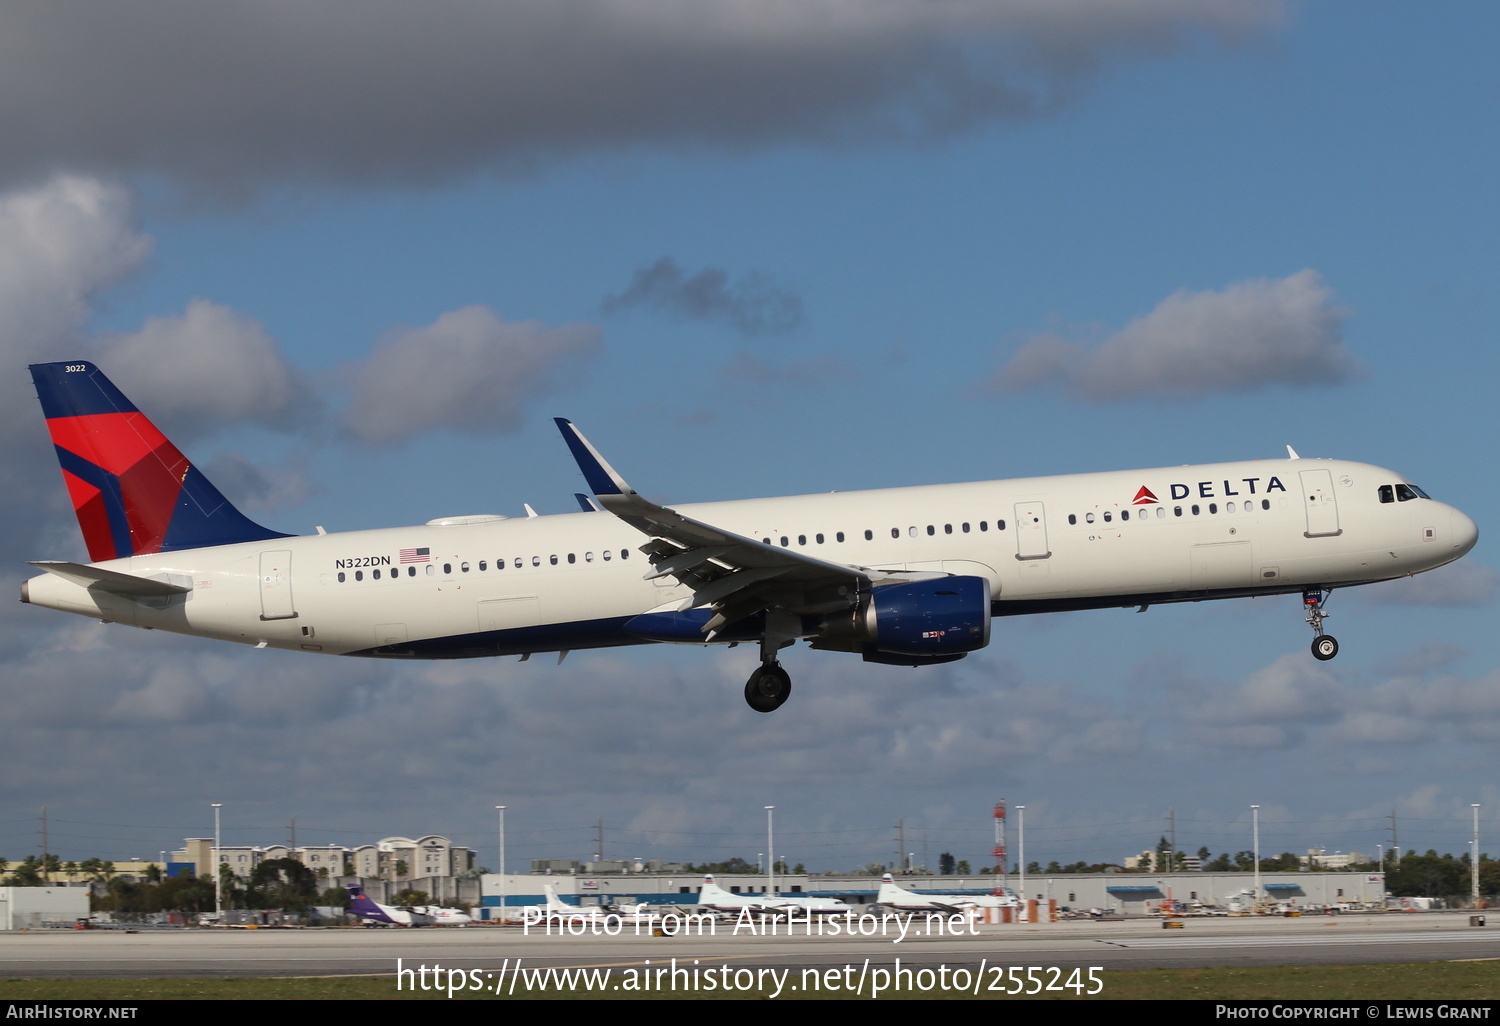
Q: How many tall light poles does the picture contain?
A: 6